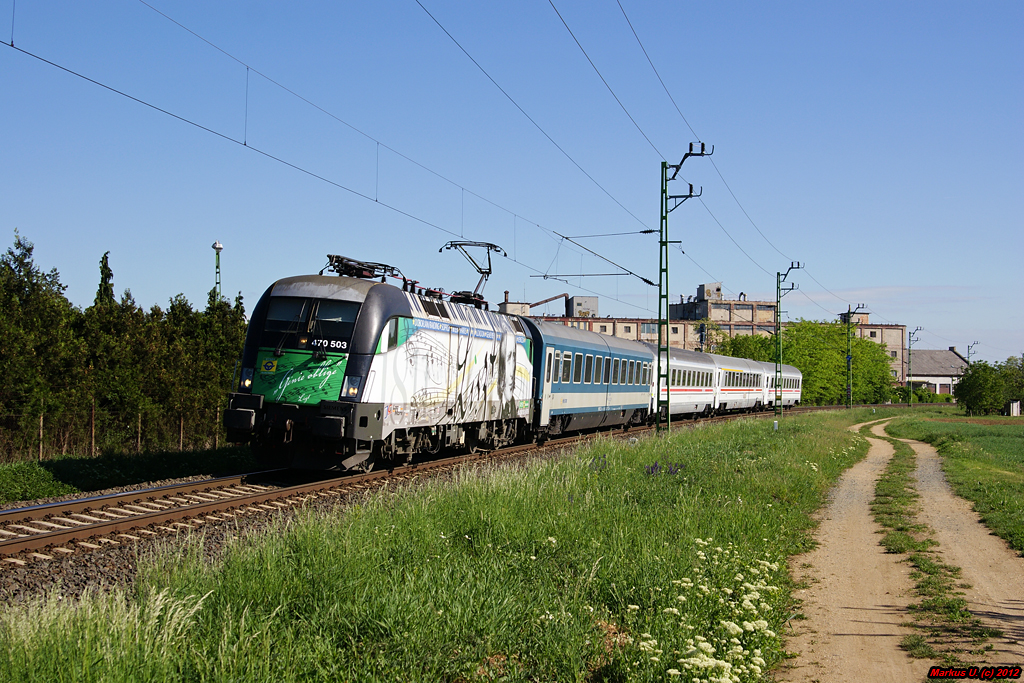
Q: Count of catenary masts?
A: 5